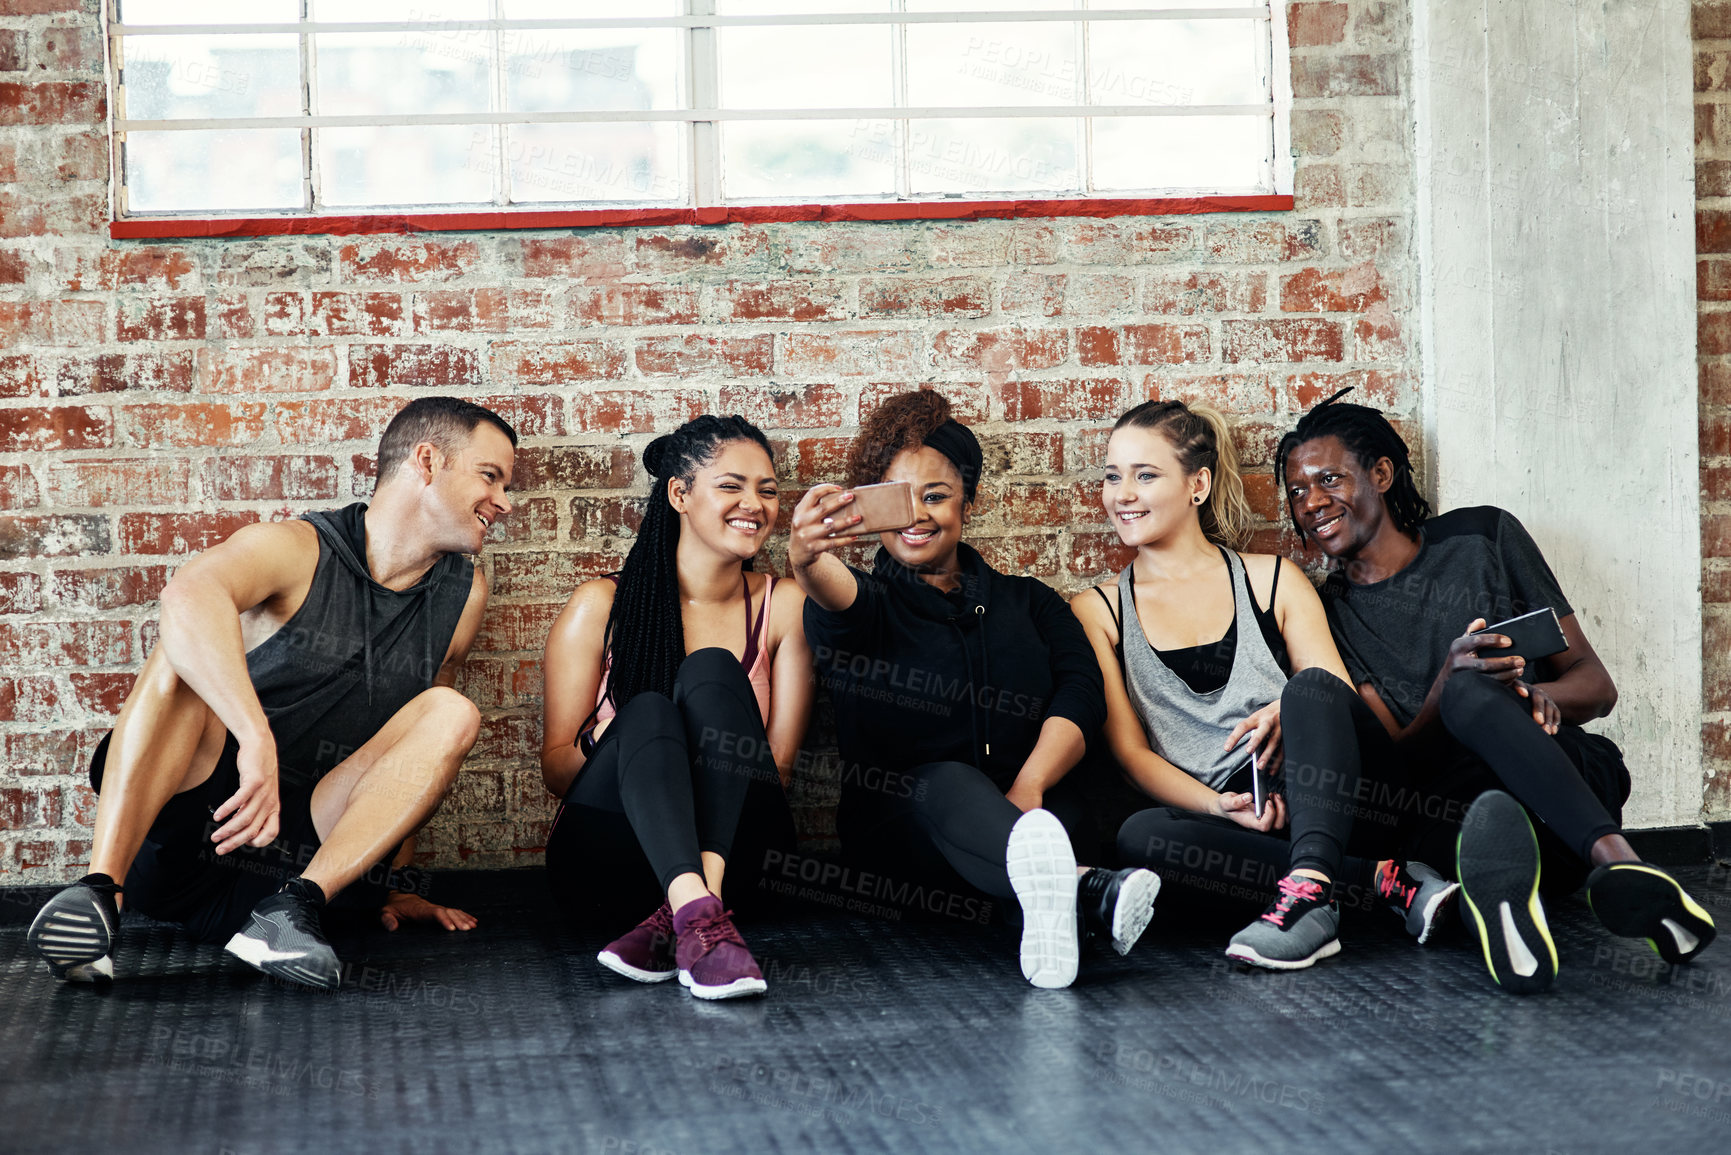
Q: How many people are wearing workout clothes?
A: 5